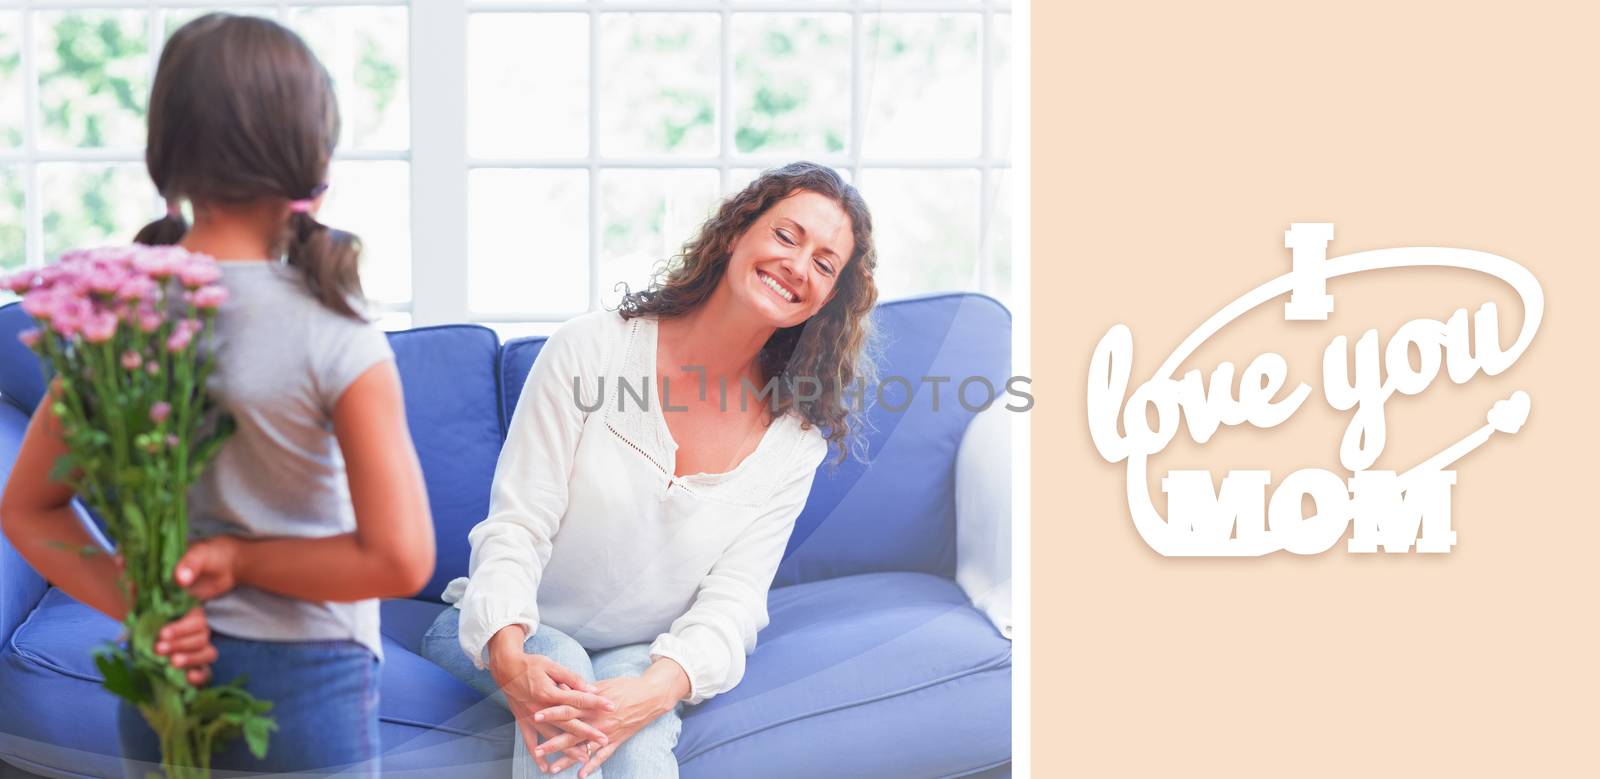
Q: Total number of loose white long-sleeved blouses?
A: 1